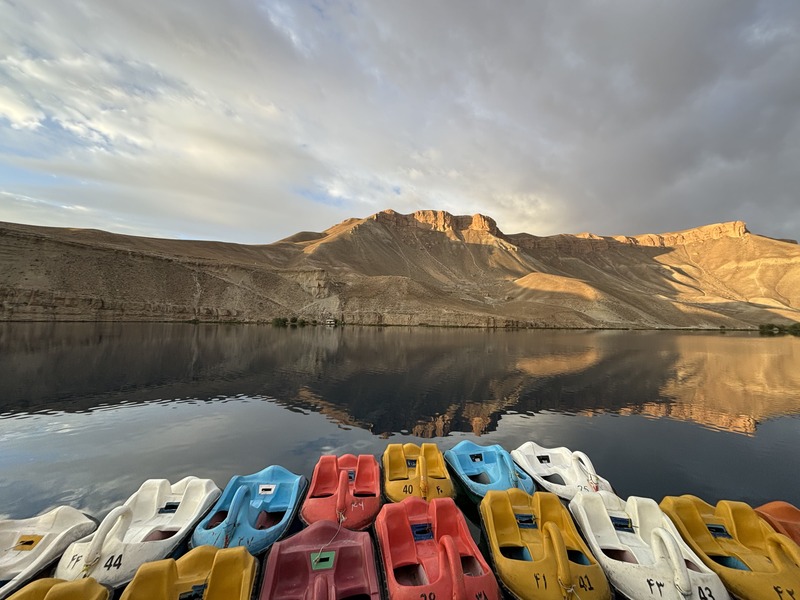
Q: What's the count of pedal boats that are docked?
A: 15